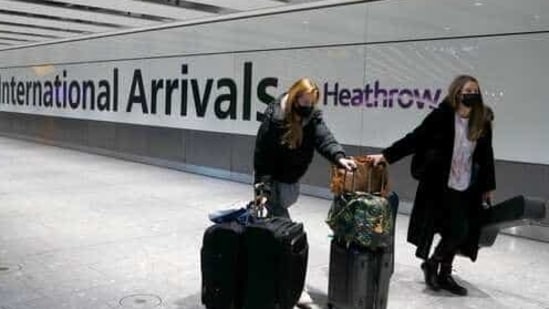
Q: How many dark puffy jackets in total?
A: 1